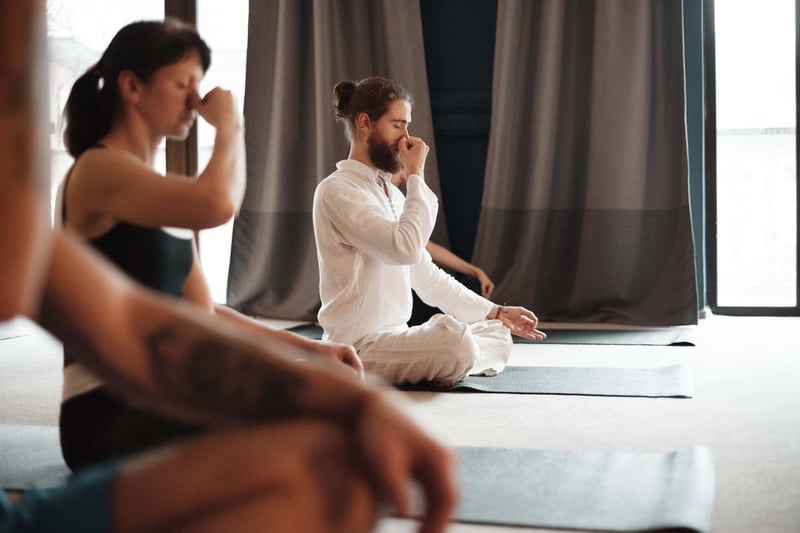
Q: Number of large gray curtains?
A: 2